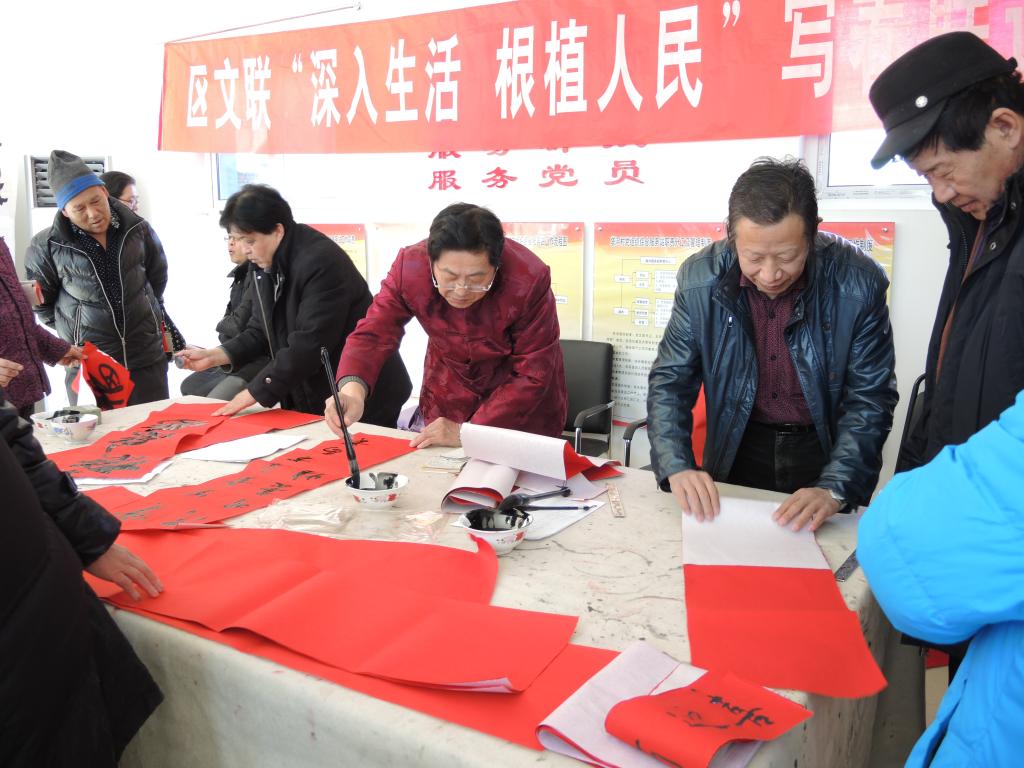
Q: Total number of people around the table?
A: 10